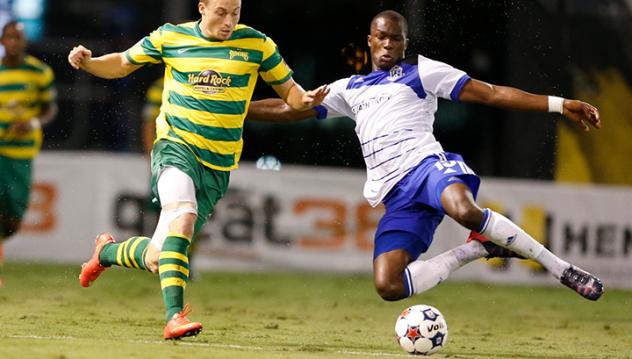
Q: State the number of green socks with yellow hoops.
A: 2